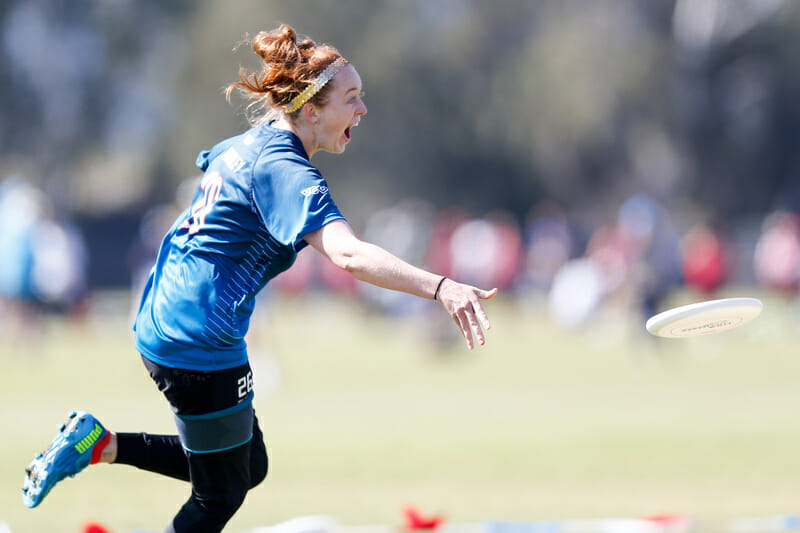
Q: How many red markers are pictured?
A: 3